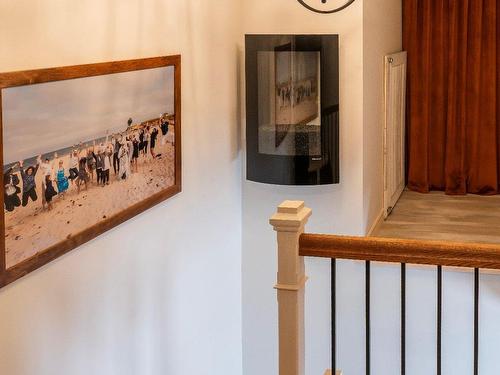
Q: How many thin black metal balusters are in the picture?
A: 5